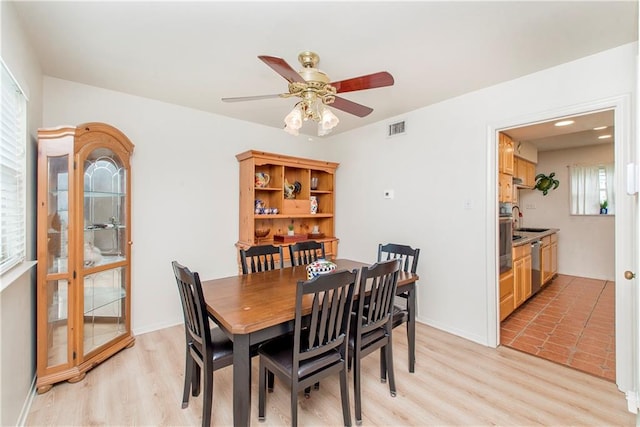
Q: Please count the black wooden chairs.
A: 6